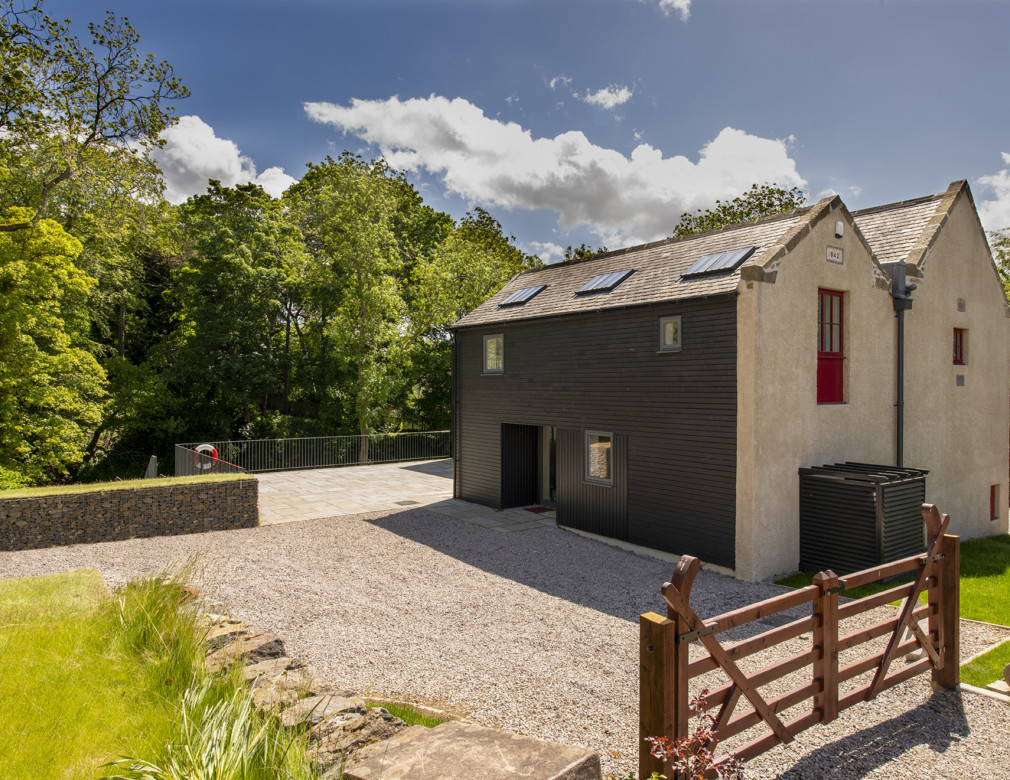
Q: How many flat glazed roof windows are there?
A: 3